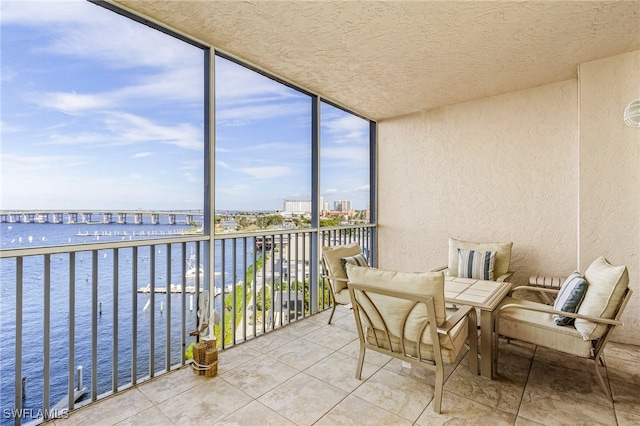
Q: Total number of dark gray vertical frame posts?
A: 3